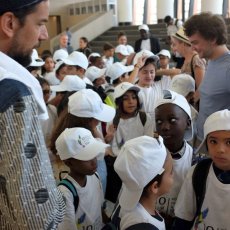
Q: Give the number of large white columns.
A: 3